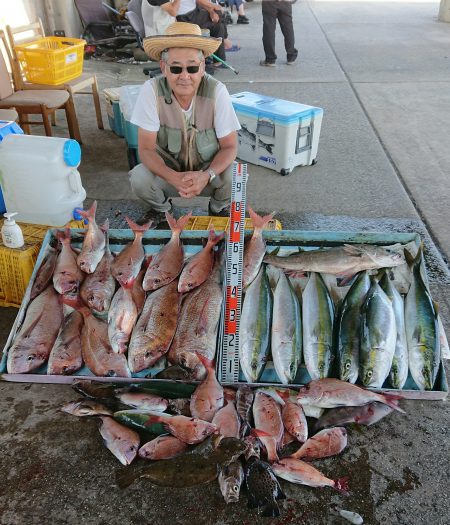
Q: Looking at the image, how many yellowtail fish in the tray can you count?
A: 7